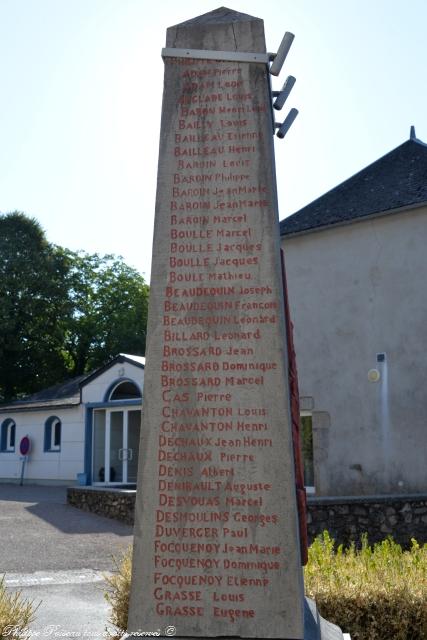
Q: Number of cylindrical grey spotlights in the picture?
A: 3